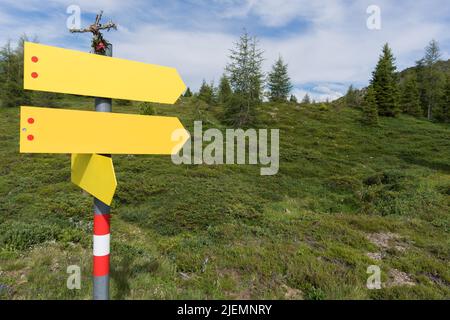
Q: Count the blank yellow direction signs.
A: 3